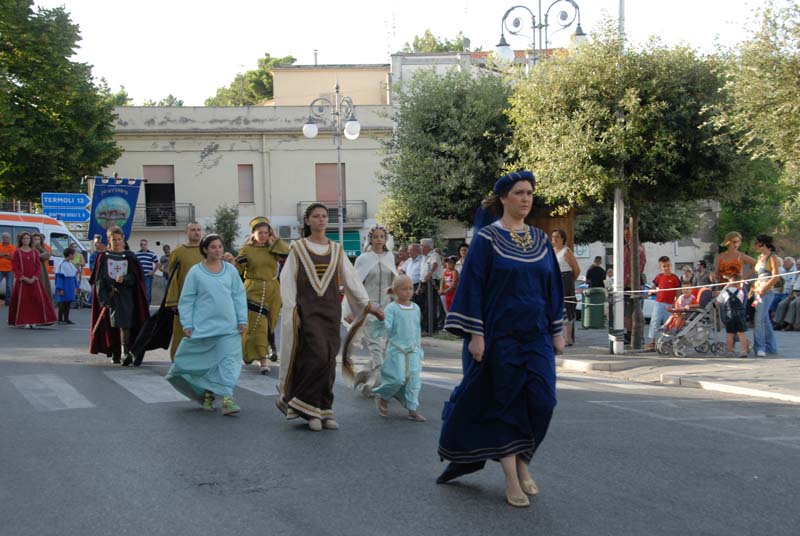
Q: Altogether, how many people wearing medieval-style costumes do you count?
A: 11